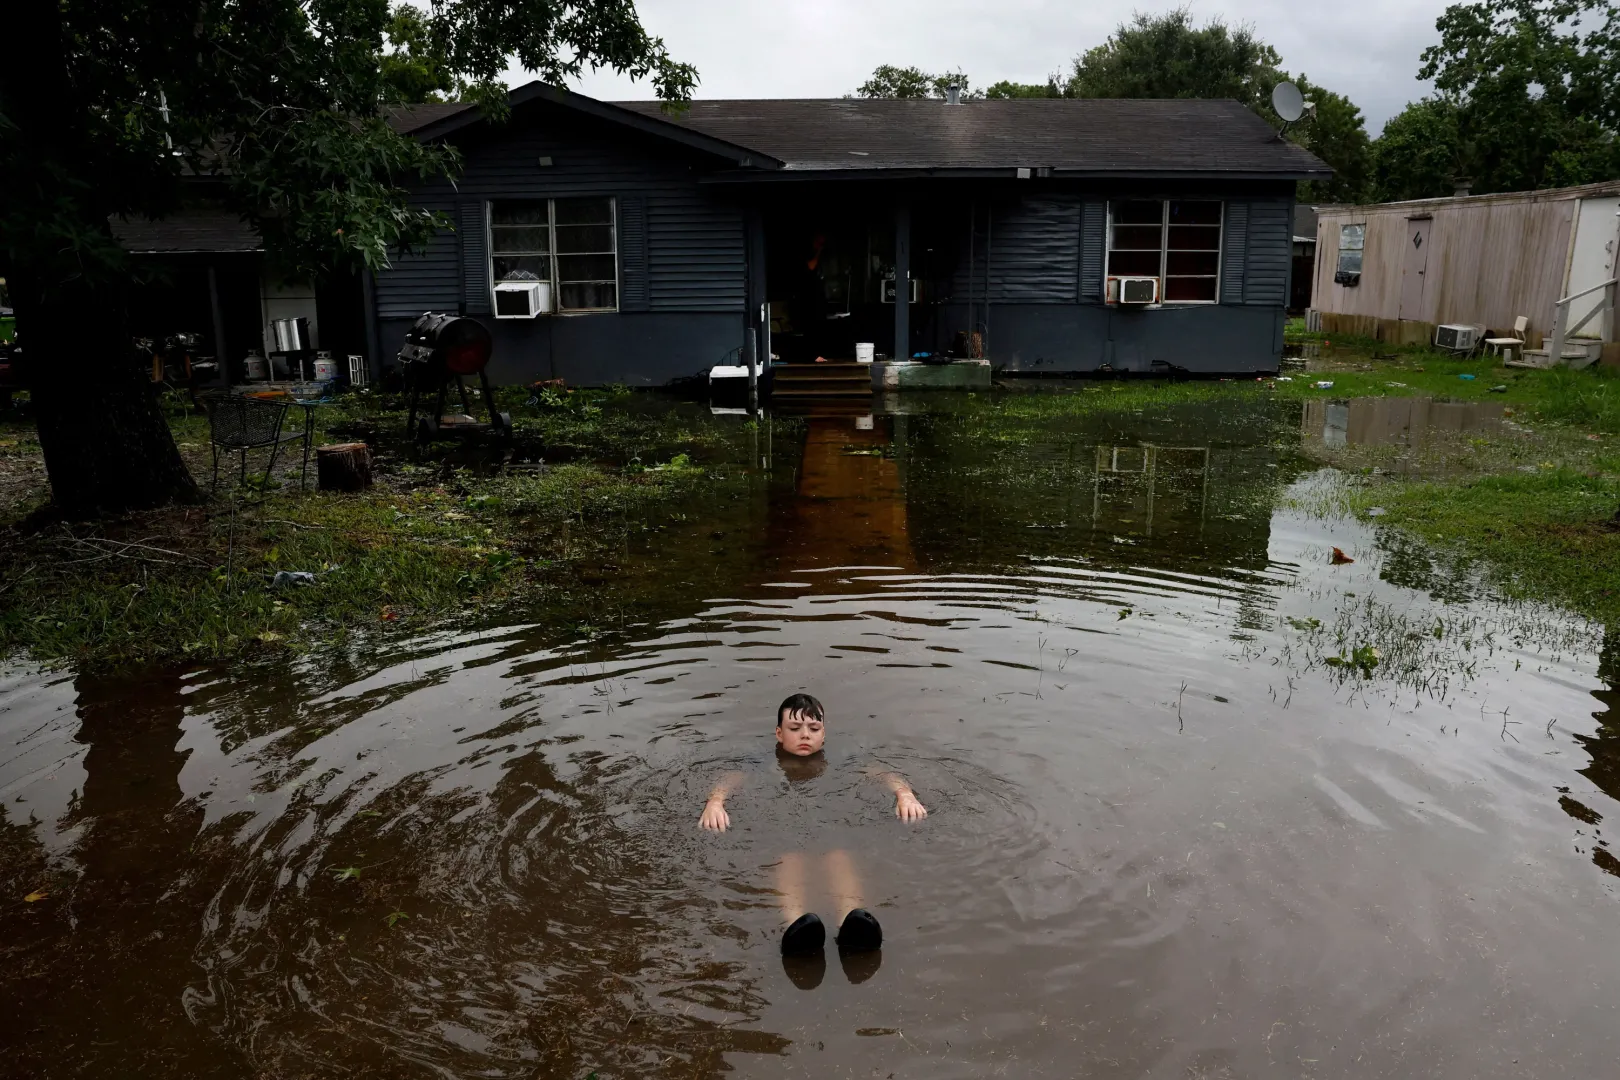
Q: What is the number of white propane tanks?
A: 2